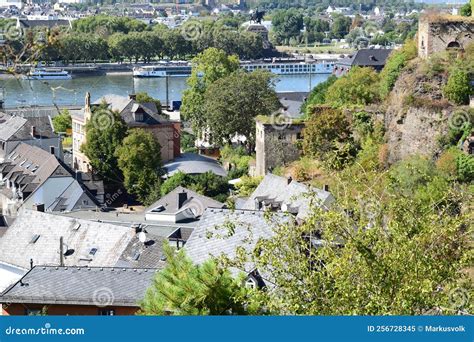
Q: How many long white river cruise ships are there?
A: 2